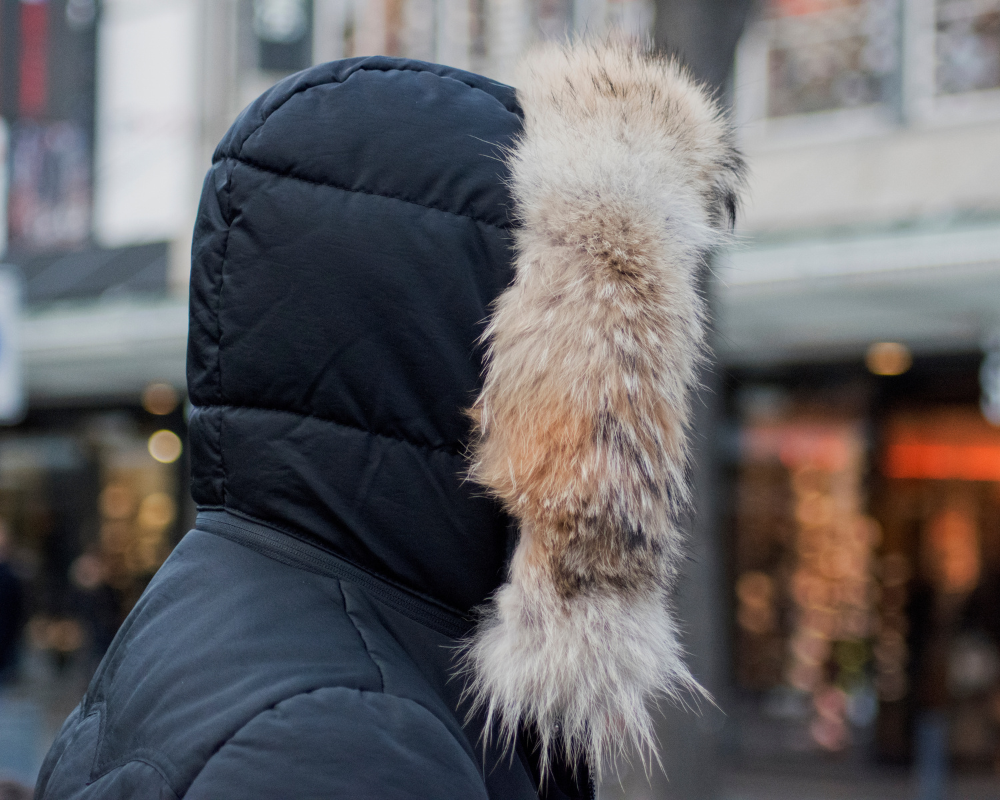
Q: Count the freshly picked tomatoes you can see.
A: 0